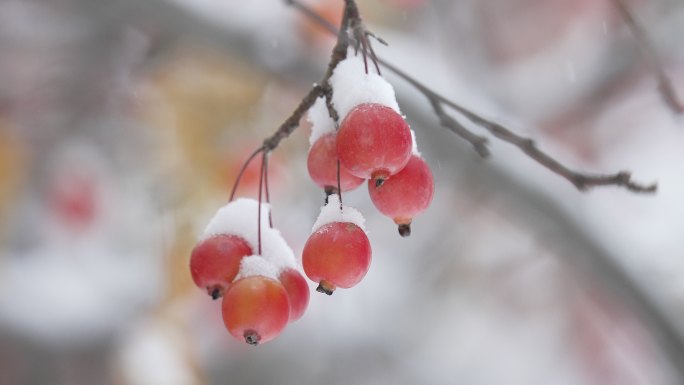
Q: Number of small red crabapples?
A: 7